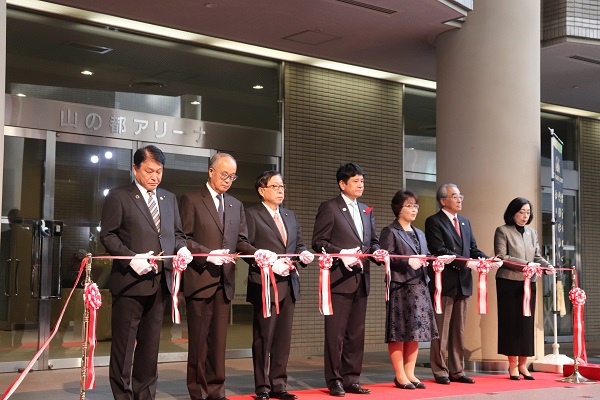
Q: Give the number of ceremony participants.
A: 7